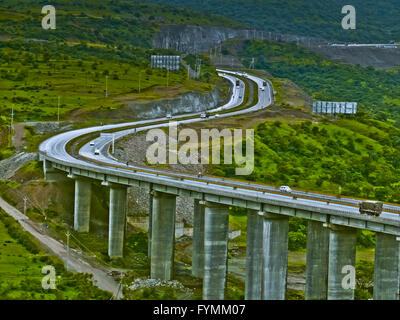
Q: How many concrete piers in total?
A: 11